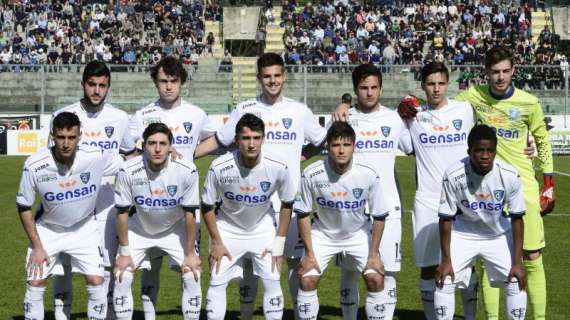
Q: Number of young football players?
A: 11